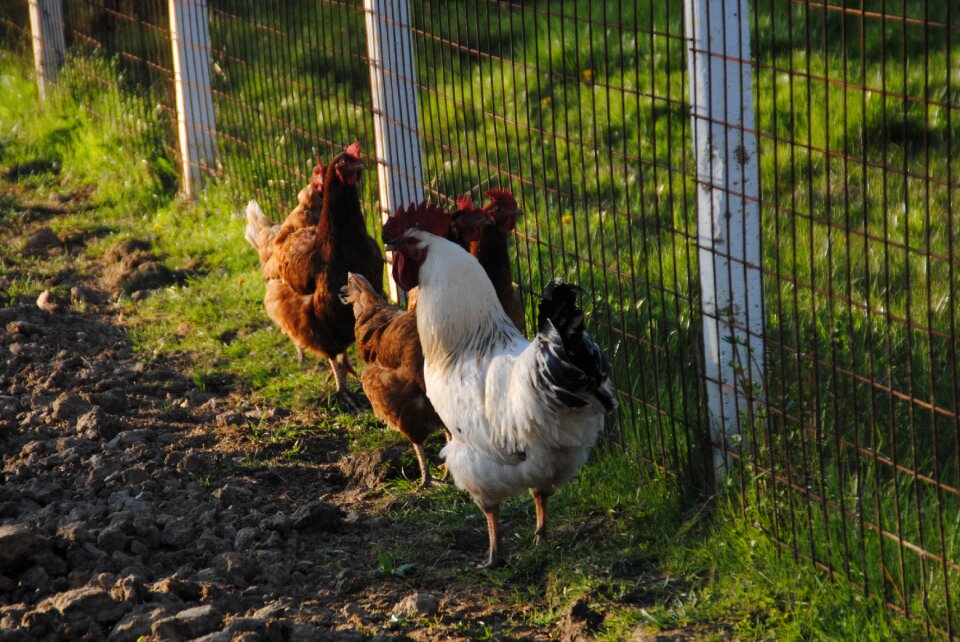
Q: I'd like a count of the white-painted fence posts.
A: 4